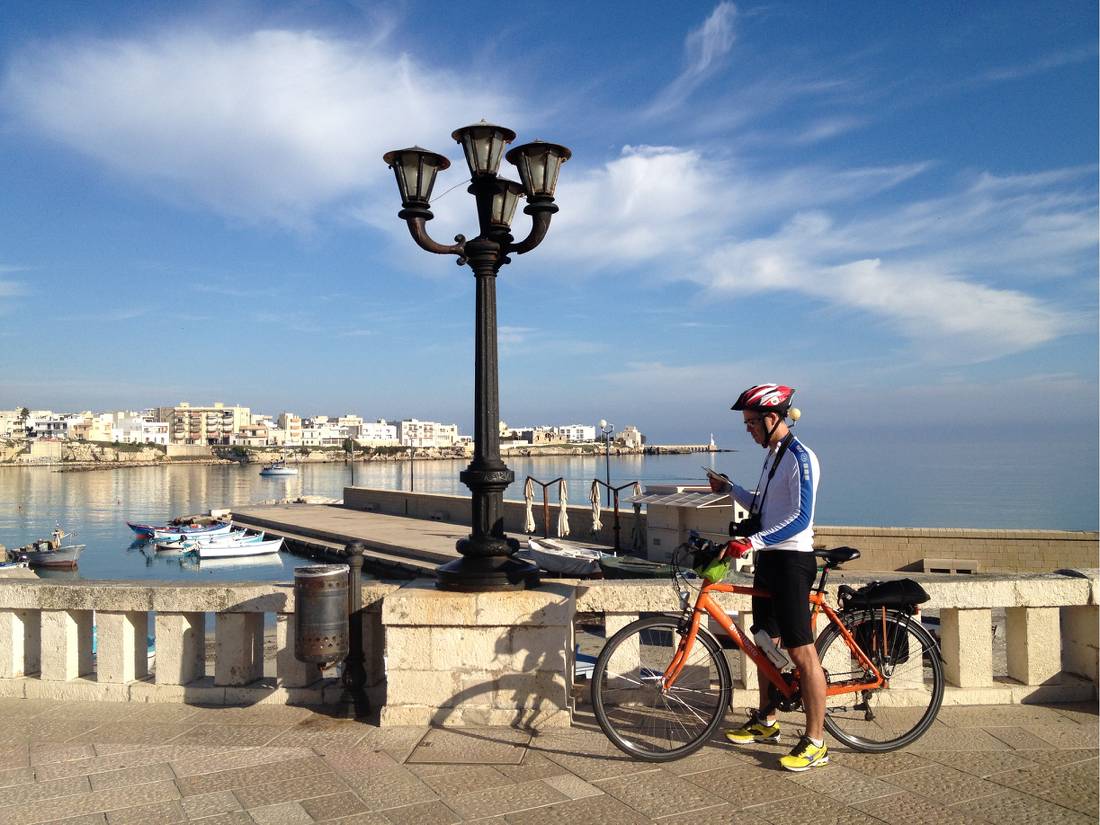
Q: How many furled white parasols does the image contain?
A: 4